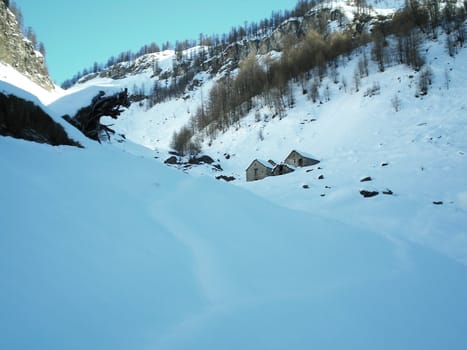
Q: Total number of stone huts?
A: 3